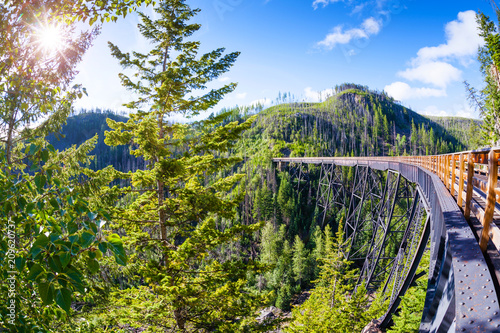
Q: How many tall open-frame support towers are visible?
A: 5